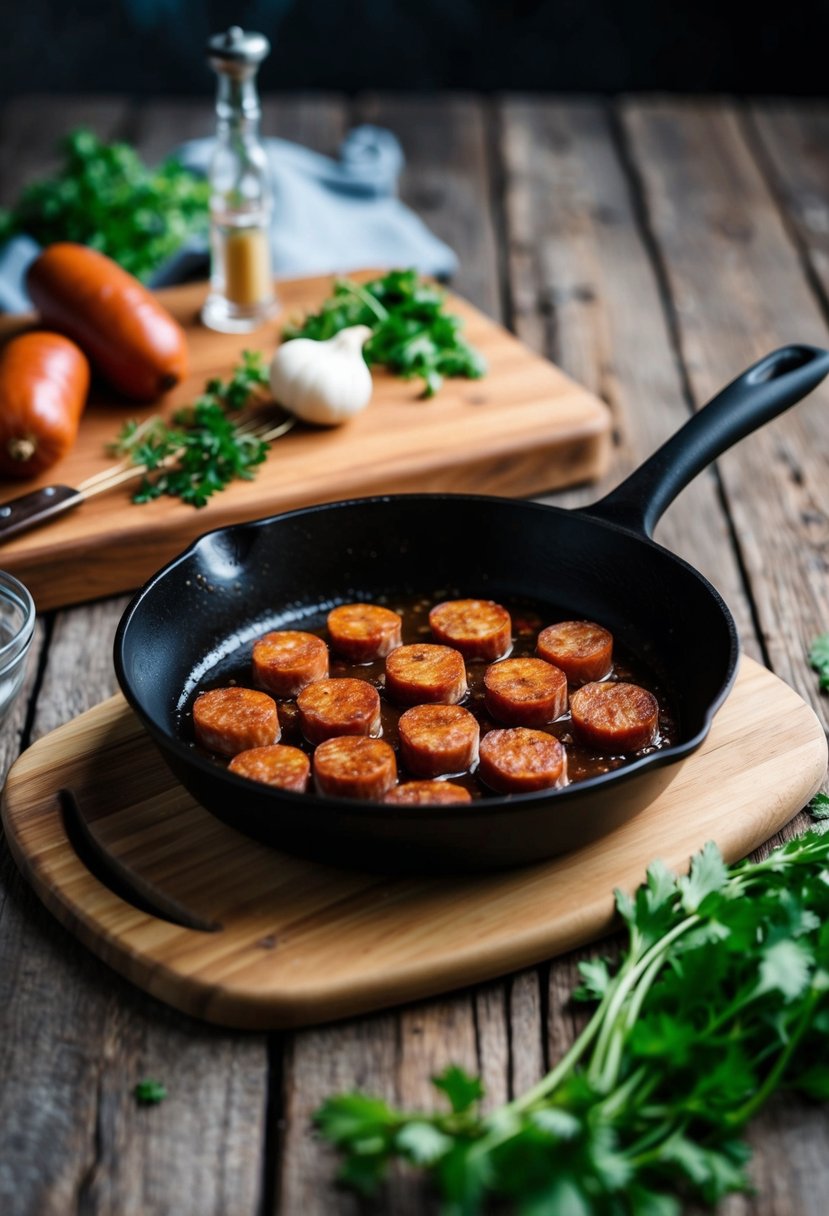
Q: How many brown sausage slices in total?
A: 14